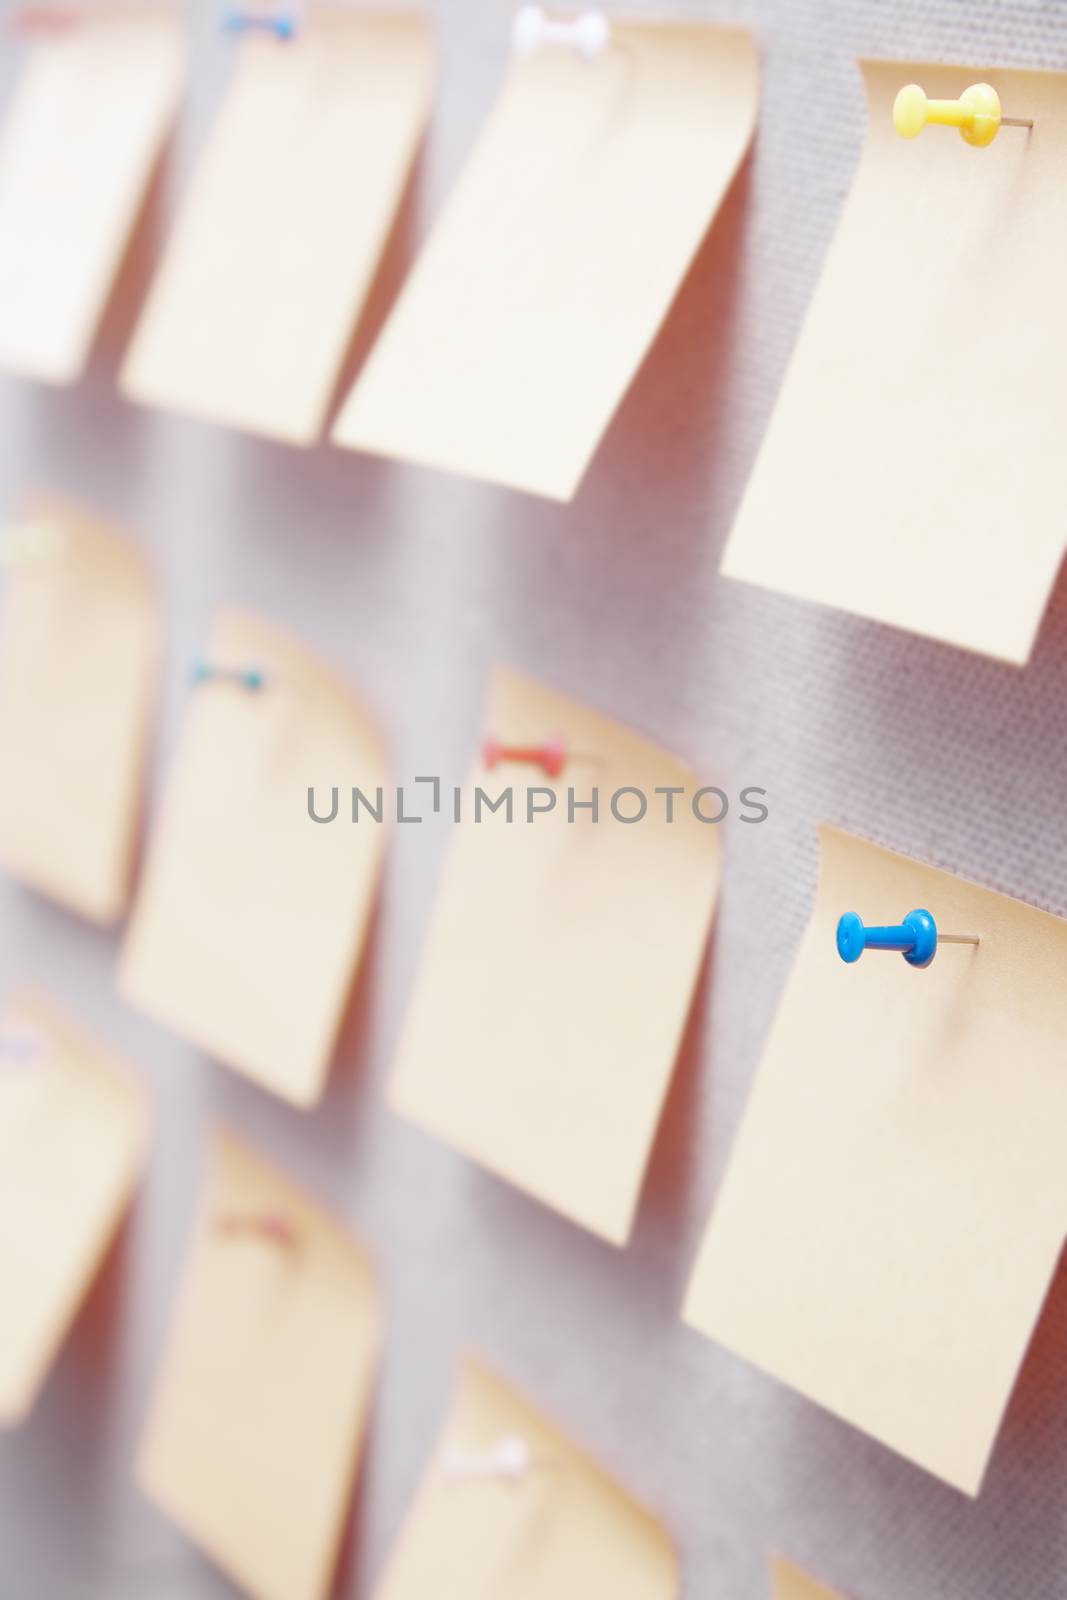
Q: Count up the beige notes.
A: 12